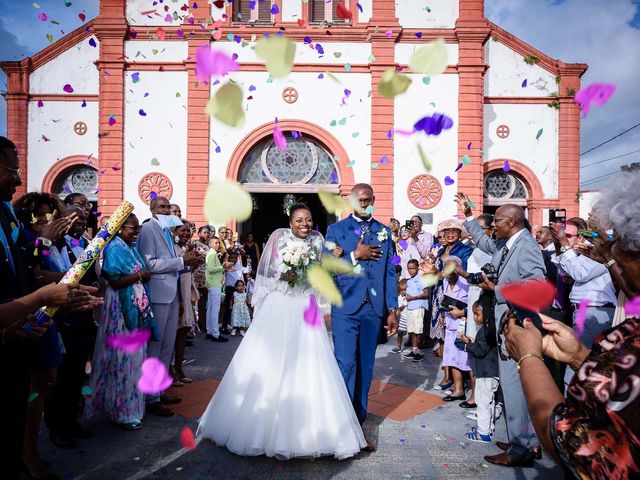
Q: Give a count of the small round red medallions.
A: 3